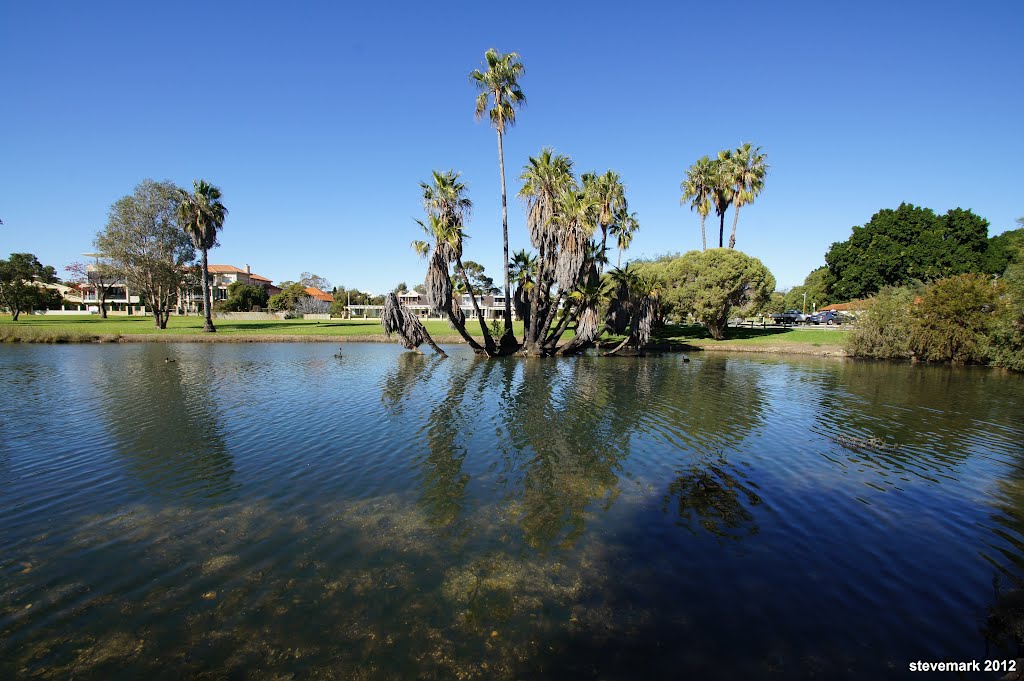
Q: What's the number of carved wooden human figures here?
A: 0